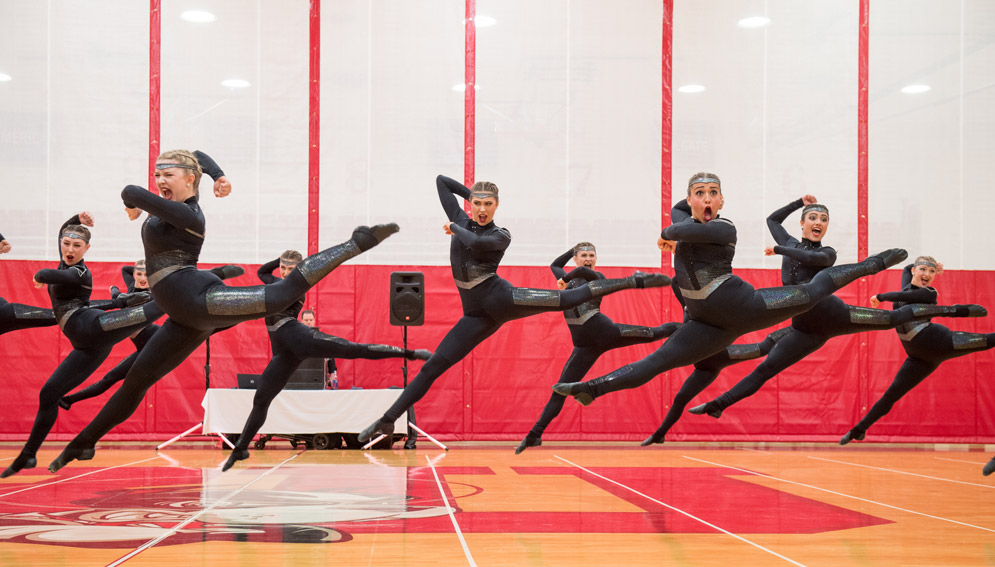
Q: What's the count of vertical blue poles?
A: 0